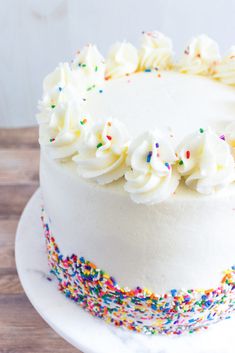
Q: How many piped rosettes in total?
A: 11